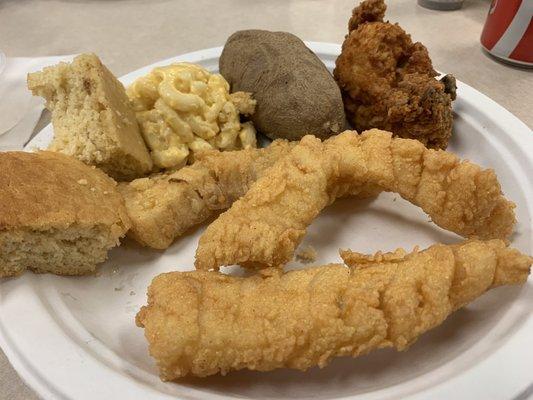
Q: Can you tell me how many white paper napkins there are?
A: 1